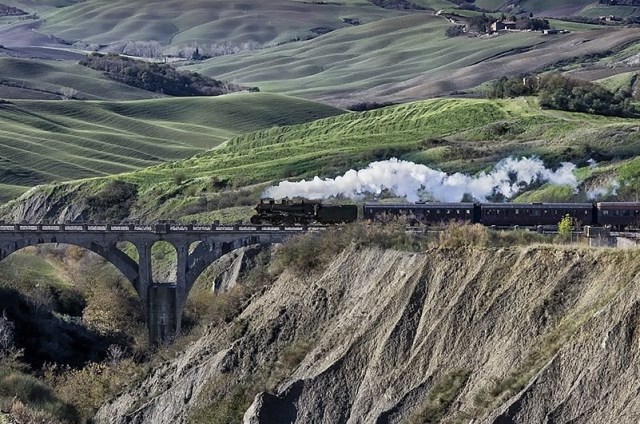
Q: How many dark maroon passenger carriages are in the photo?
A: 3